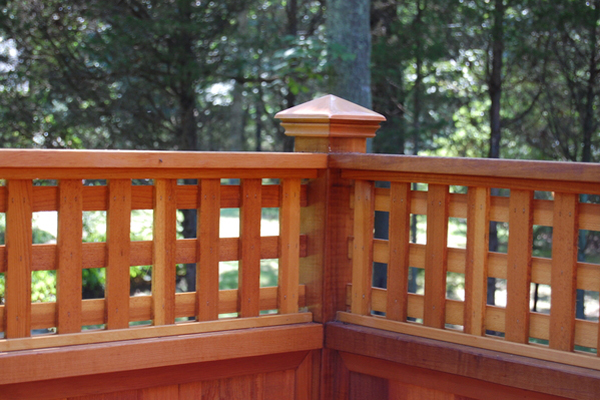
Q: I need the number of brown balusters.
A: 13